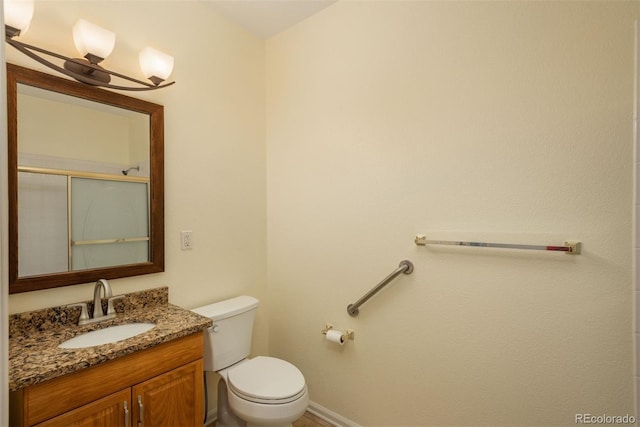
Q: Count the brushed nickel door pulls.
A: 2